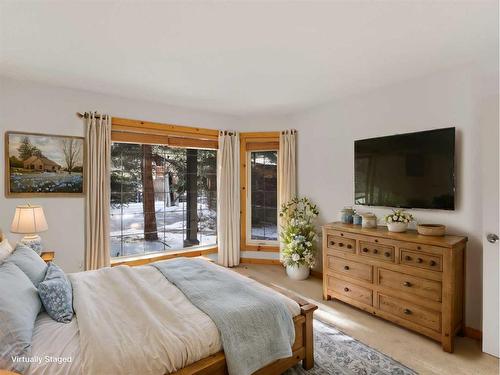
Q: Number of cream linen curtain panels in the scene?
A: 3